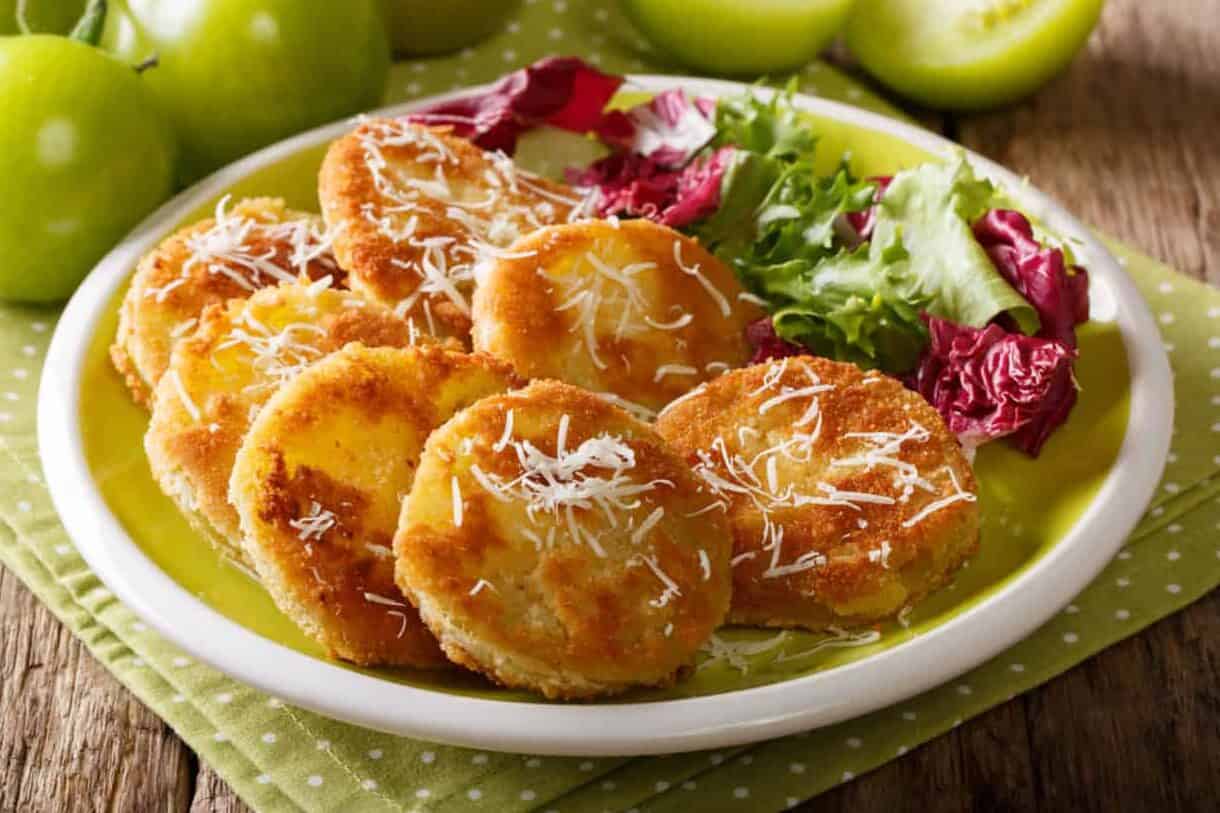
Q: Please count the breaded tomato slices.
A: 7